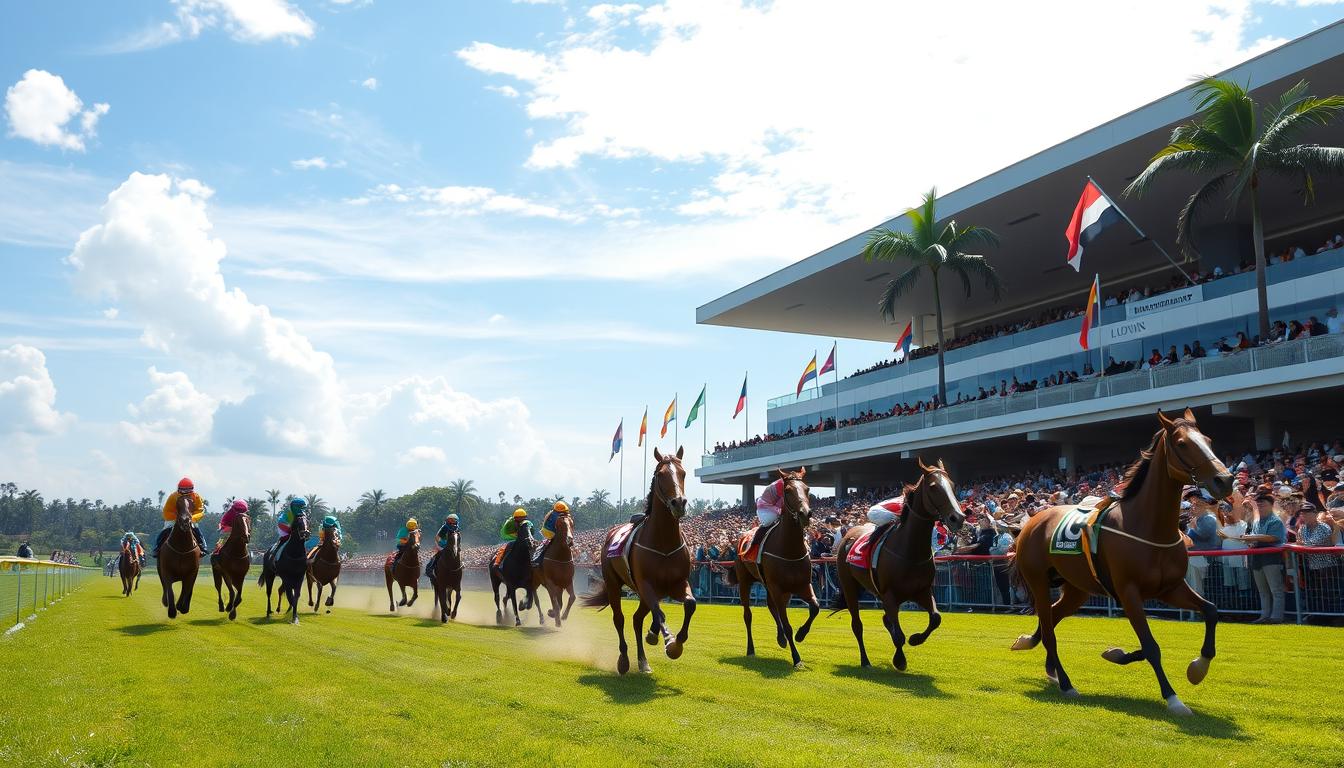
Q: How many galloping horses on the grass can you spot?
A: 13